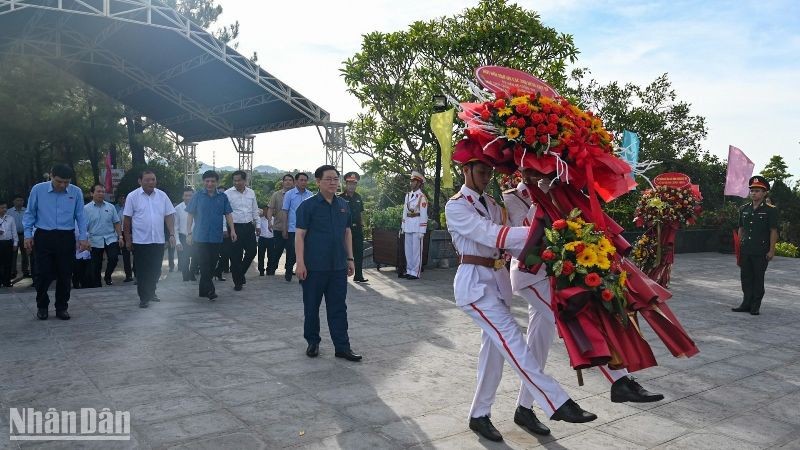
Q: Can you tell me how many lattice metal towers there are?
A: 3